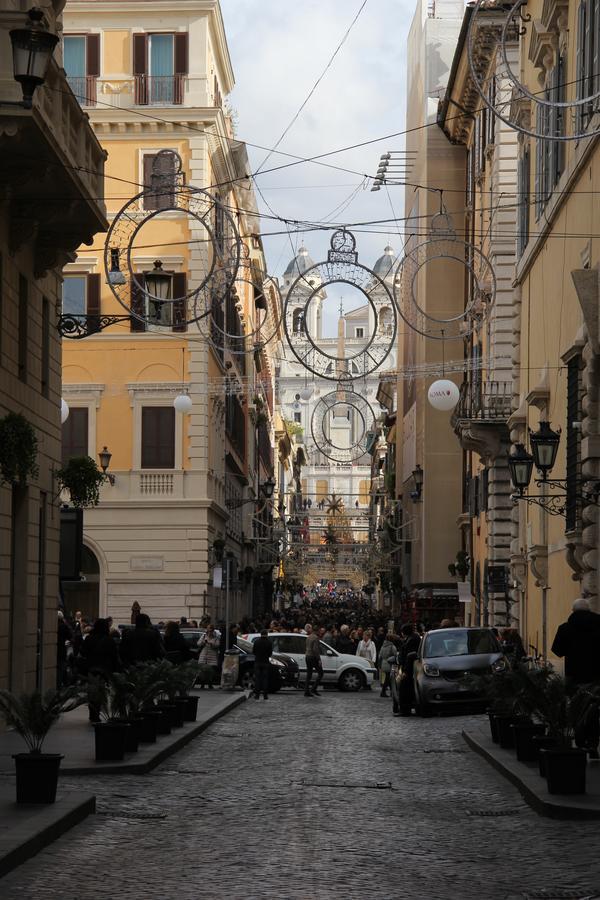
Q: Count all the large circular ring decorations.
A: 6